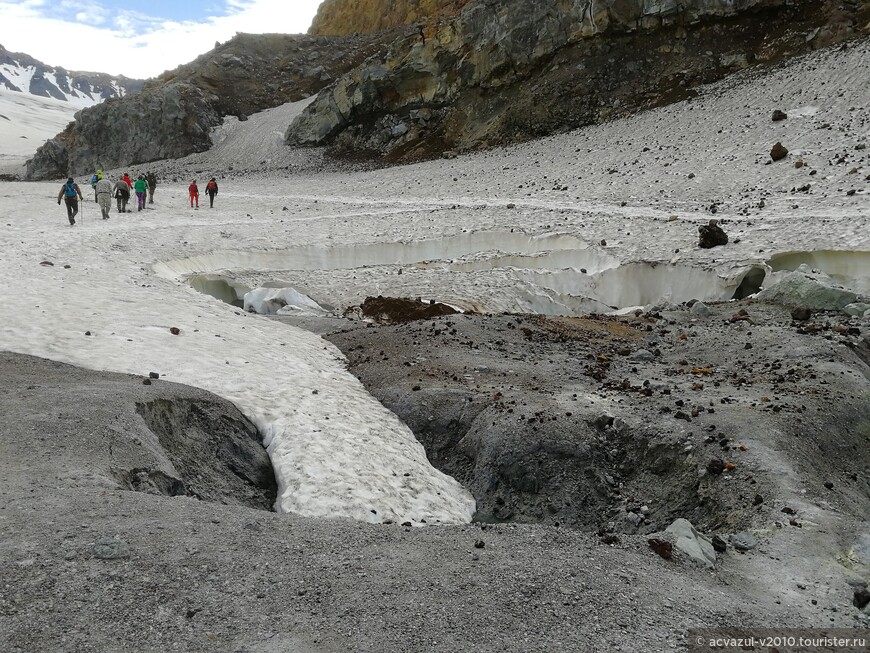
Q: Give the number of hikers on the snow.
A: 10